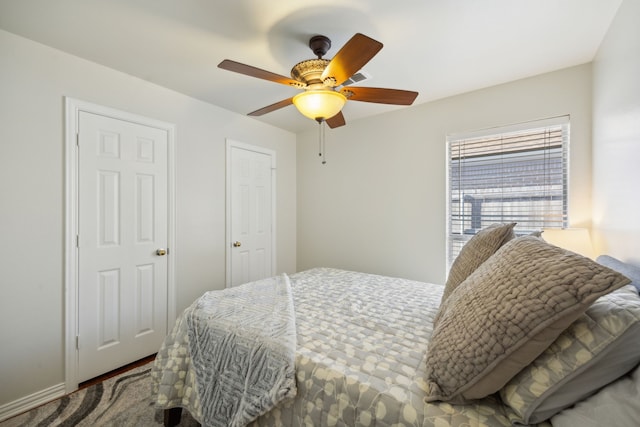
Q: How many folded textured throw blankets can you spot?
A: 1